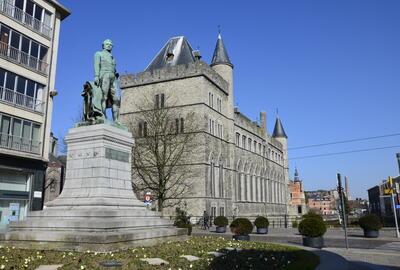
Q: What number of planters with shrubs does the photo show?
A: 5